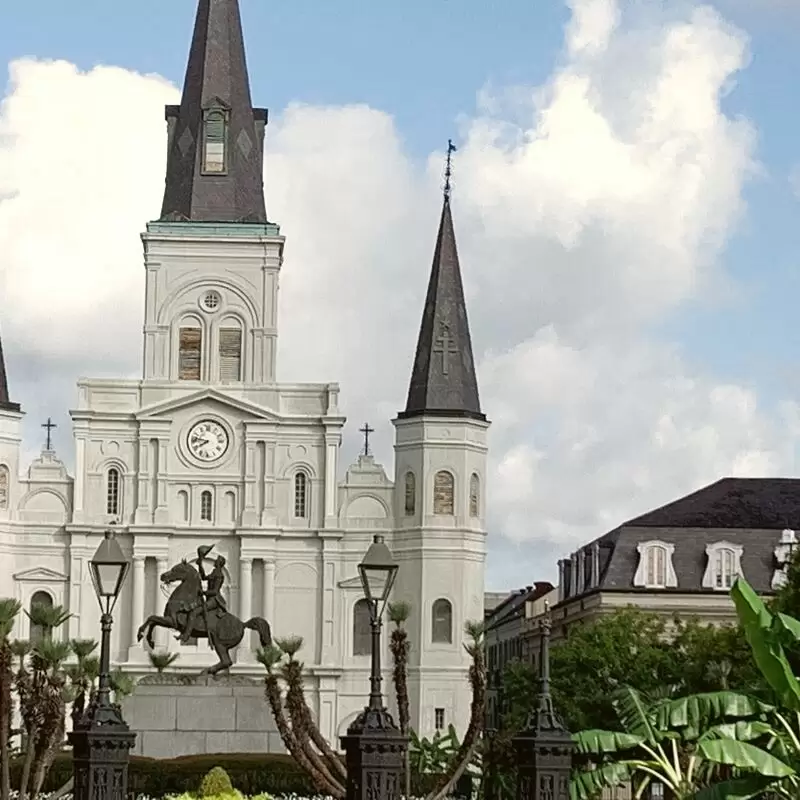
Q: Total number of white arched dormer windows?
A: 3